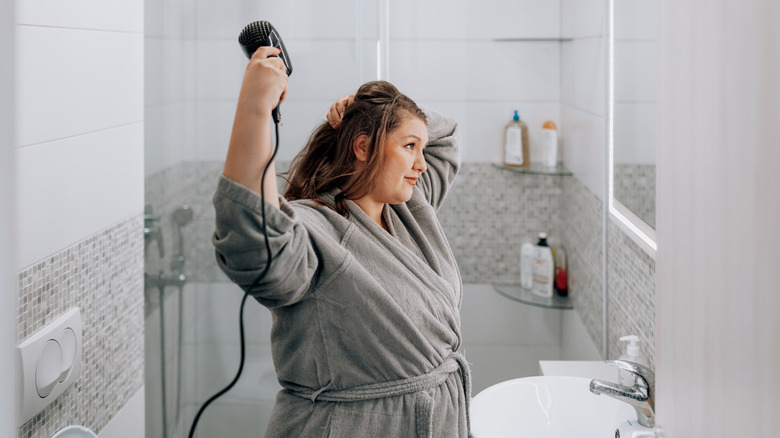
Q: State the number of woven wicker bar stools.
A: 0